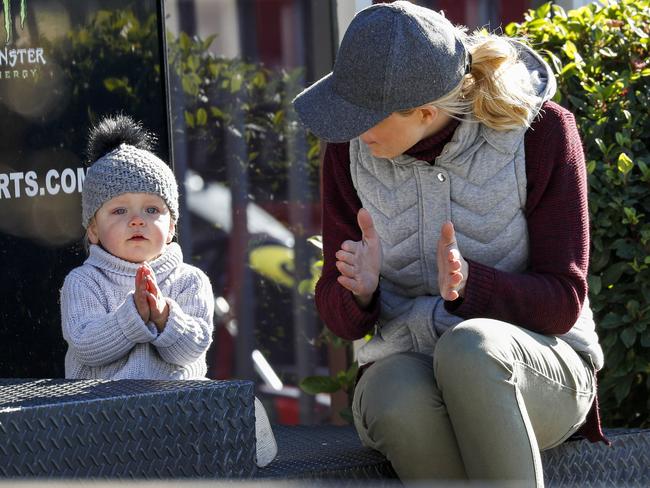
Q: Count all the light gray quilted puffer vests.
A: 1